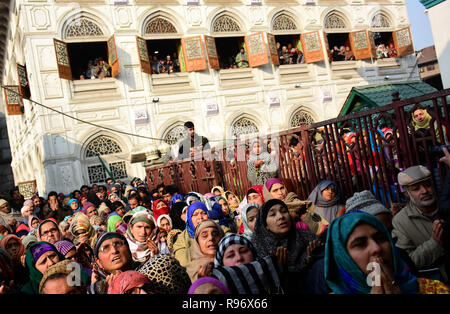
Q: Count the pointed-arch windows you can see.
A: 10